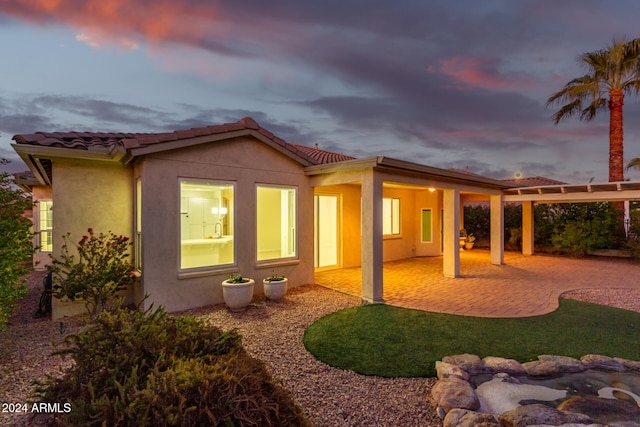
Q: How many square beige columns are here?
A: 4